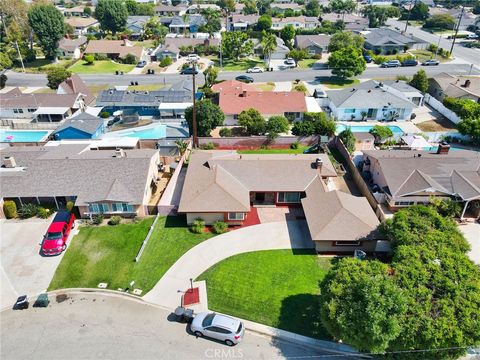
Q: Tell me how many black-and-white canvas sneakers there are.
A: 0